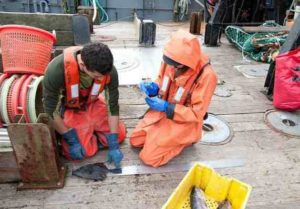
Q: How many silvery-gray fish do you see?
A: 2